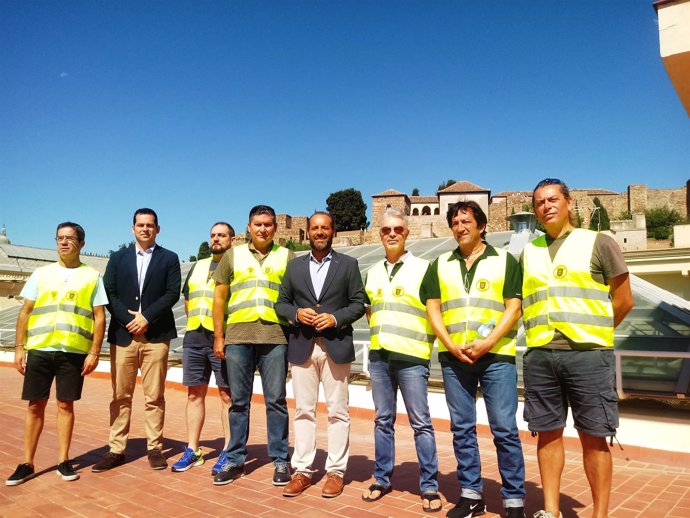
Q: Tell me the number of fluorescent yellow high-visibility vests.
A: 6